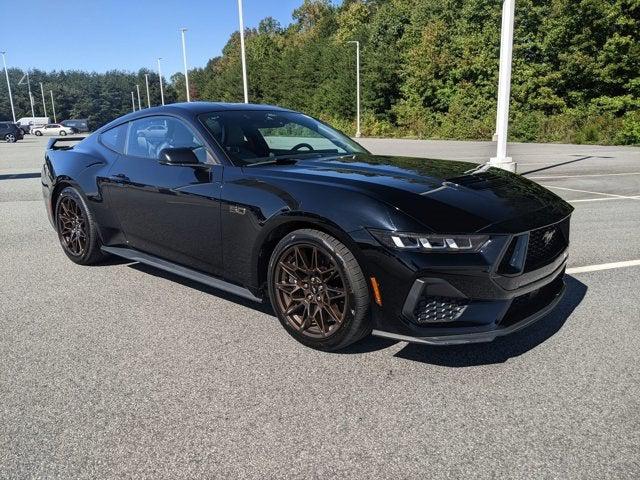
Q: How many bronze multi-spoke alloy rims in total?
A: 2